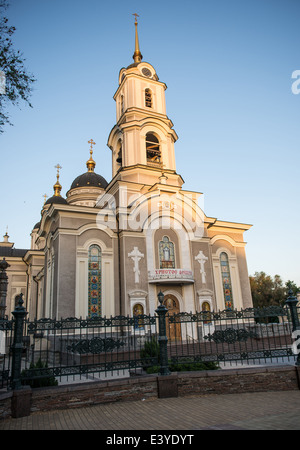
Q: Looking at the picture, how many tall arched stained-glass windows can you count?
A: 2